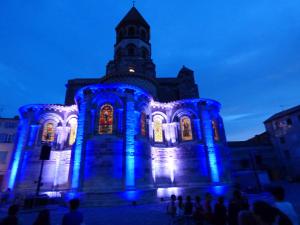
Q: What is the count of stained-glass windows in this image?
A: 7